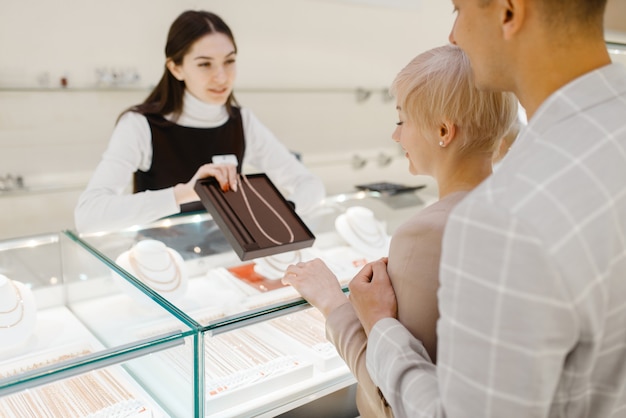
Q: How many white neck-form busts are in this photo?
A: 4